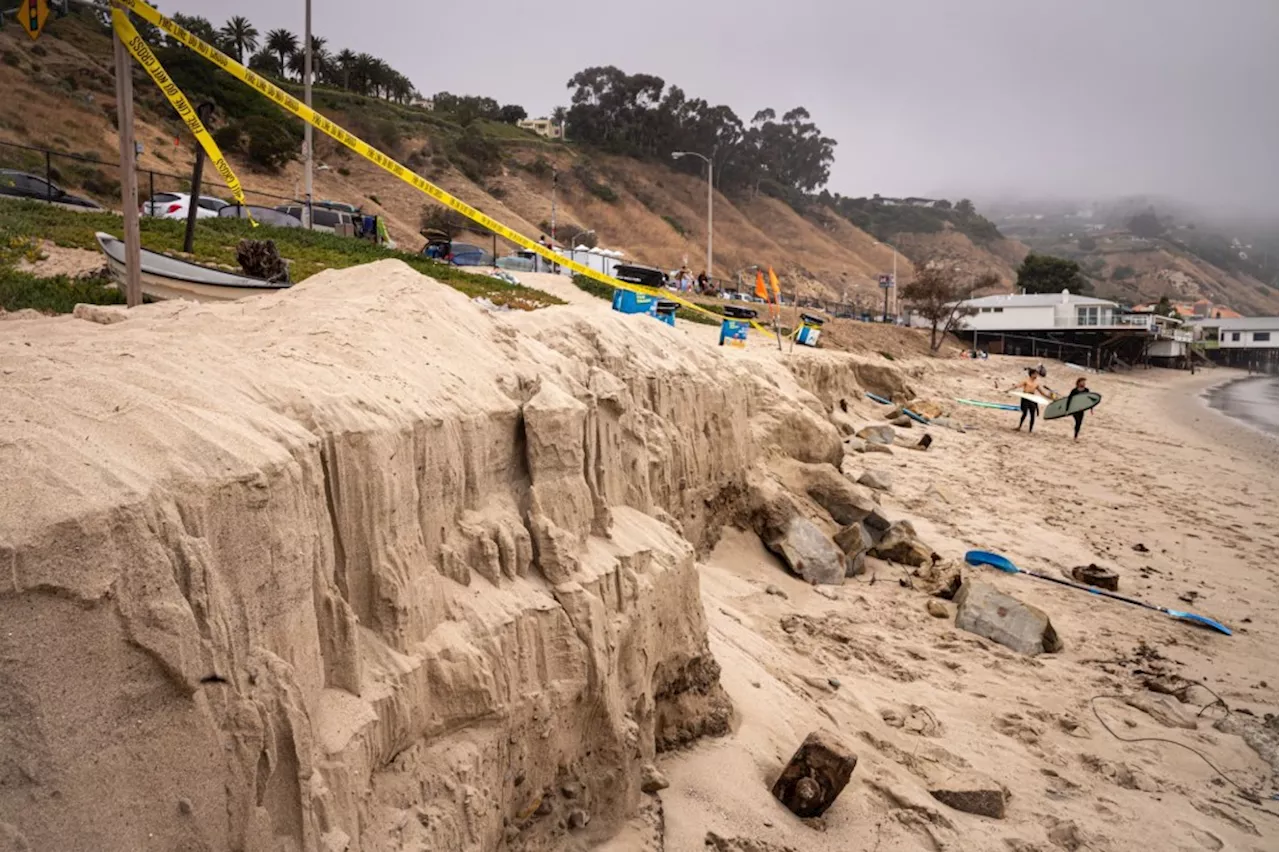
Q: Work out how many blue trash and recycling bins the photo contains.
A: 4